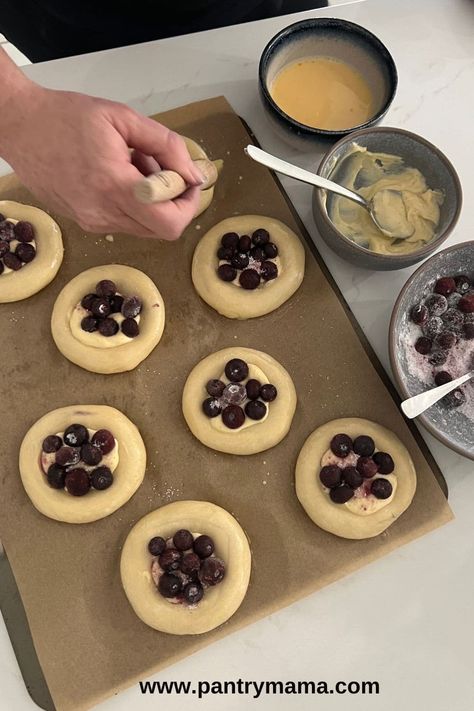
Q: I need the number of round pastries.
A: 8